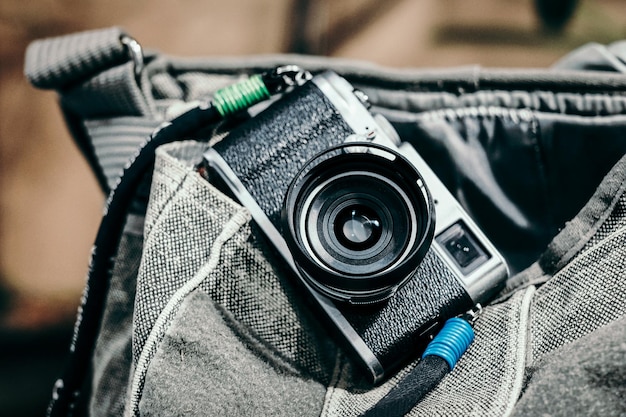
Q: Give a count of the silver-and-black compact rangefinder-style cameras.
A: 1